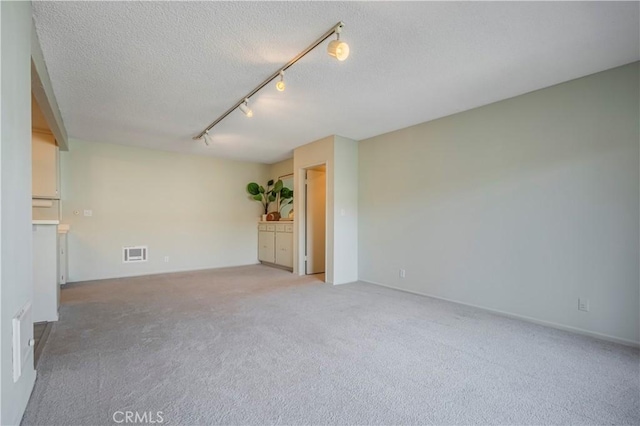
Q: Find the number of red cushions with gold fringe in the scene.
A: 0